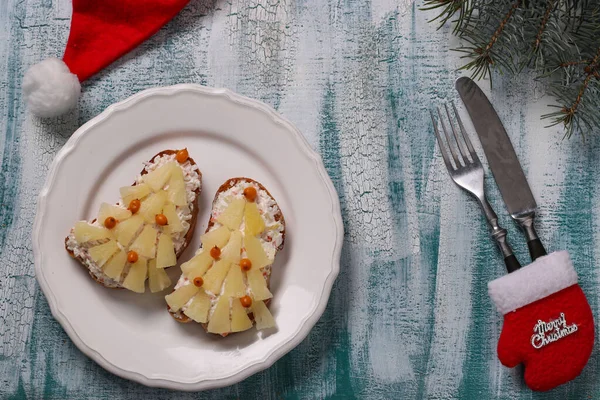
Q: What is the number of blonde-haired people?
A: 0